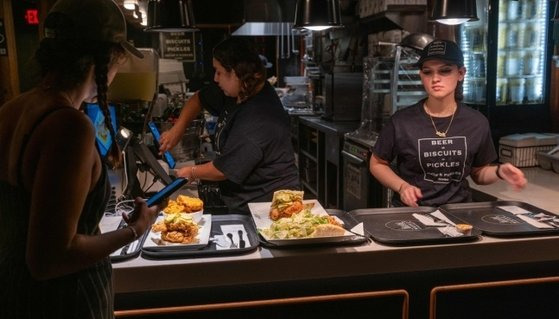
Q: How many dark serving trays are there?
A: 5